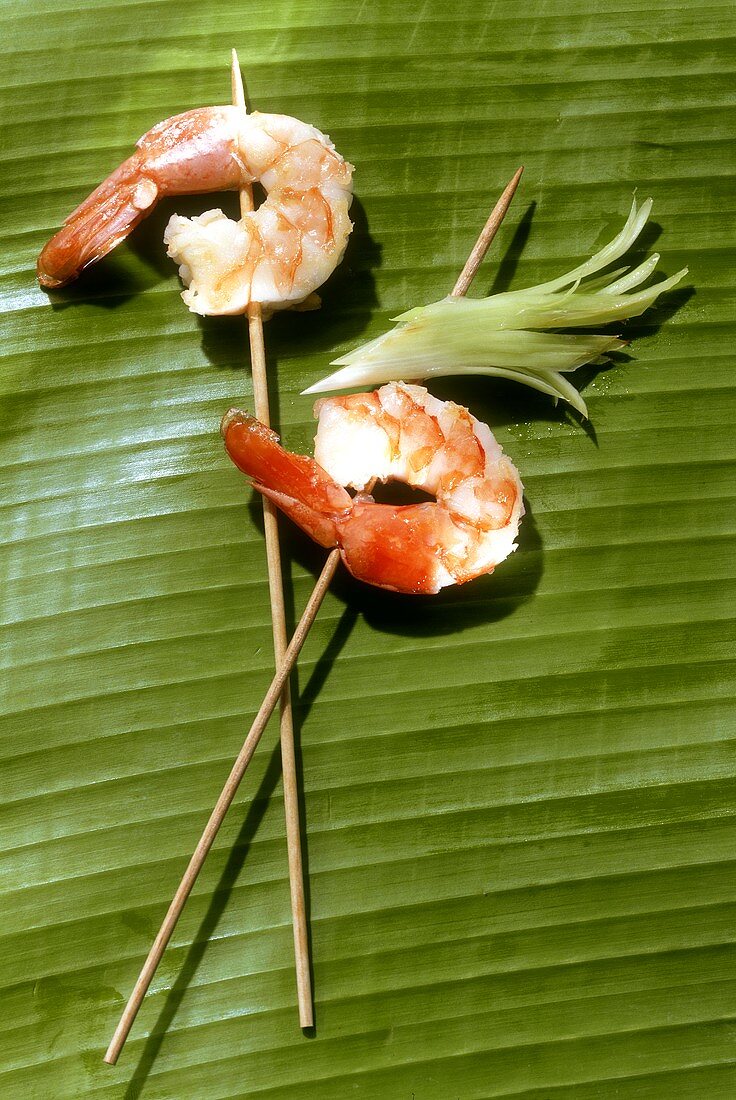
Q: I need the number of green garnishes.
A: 1